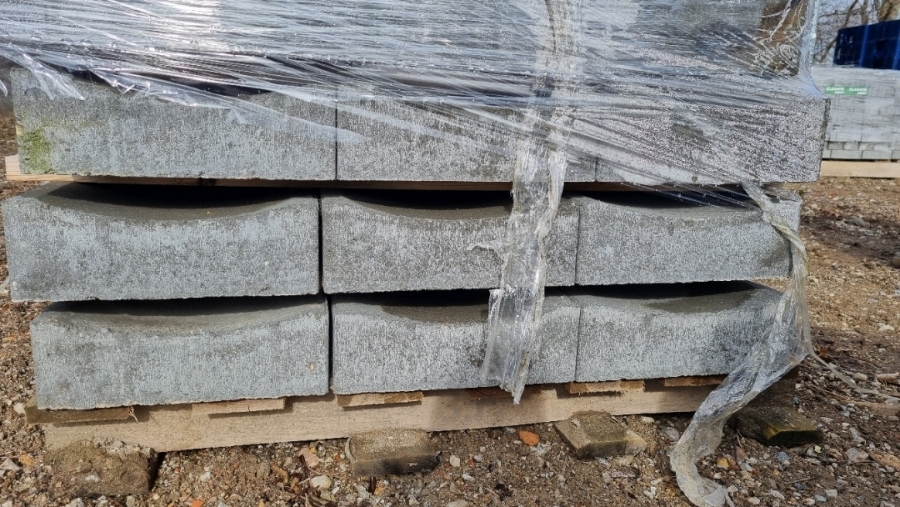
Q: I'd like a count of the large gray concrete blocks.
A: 9